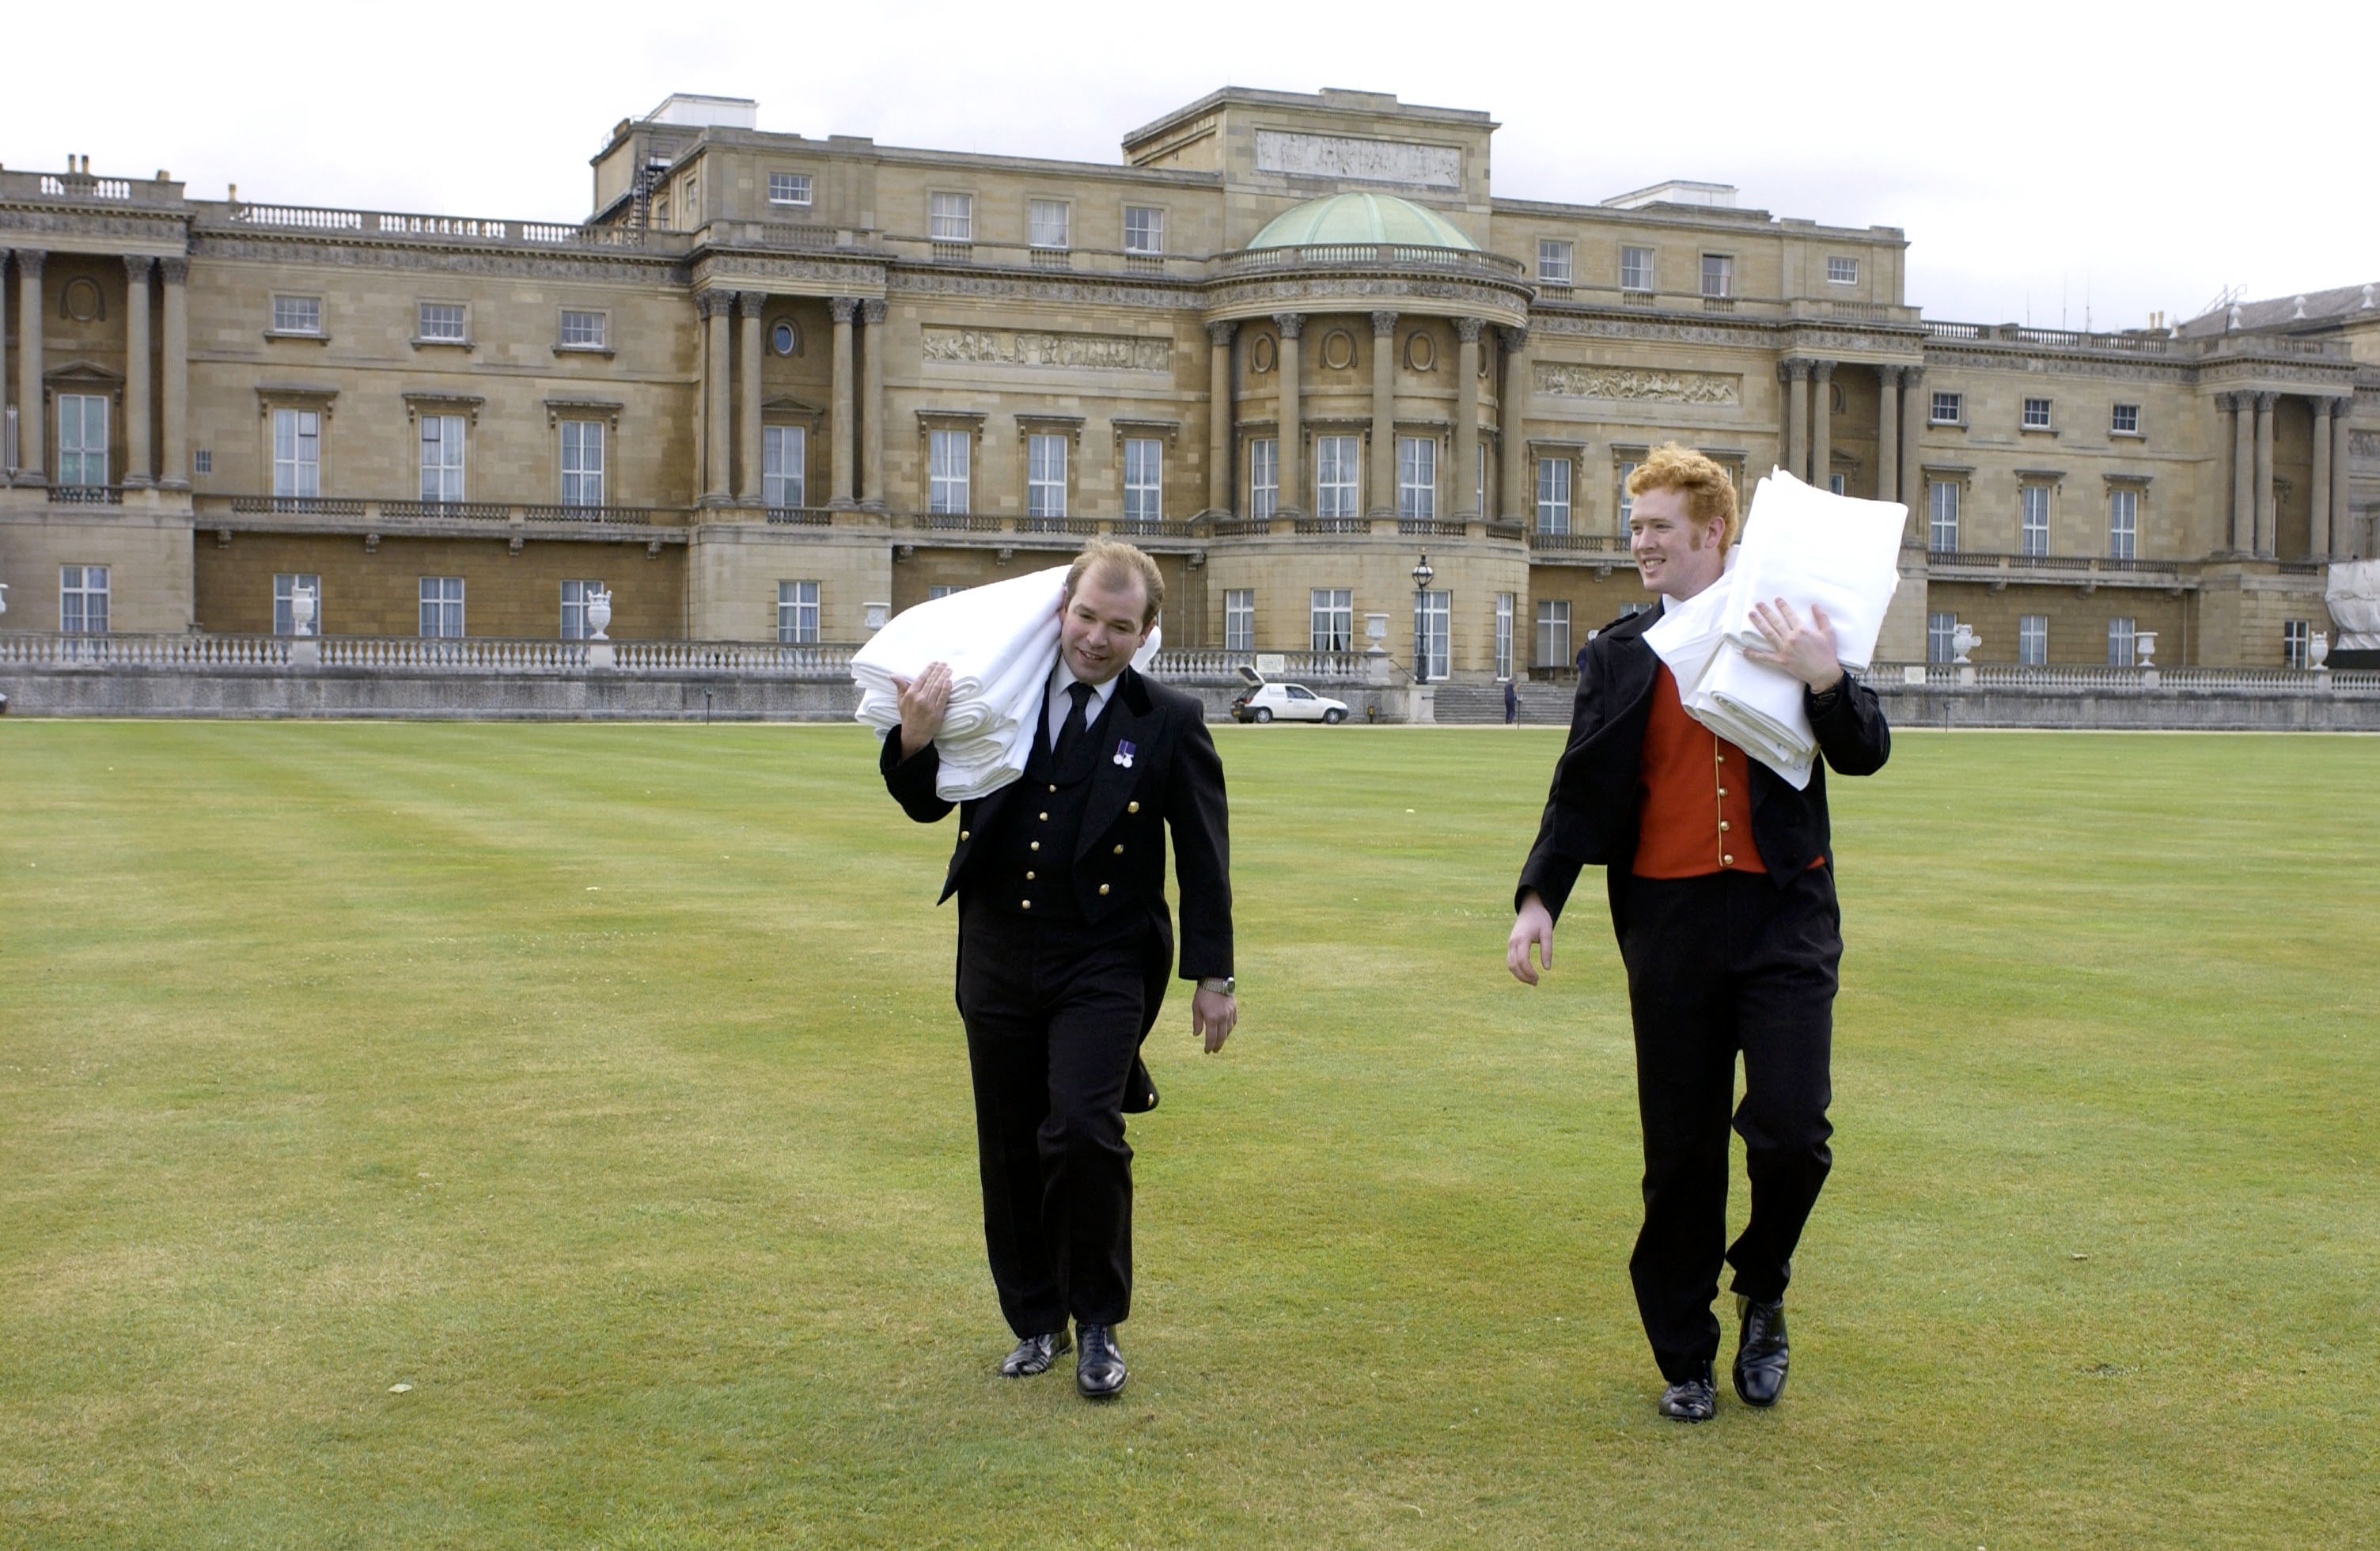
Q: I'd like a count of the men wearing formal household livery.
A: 2